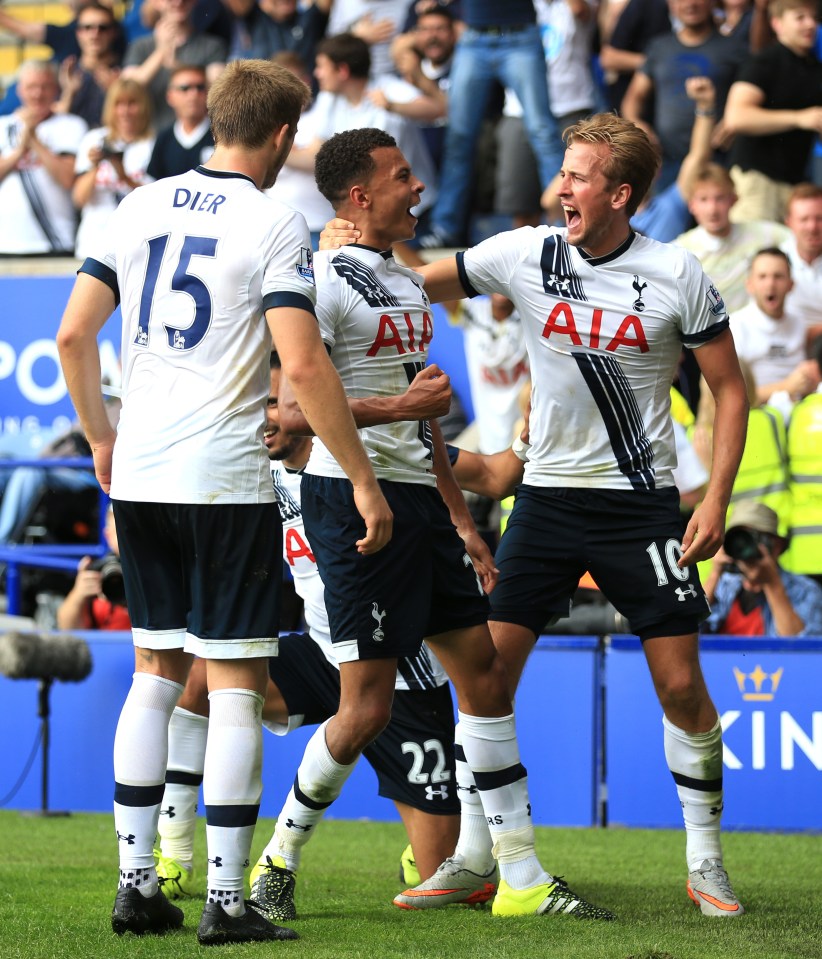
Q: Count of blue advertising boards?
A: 3